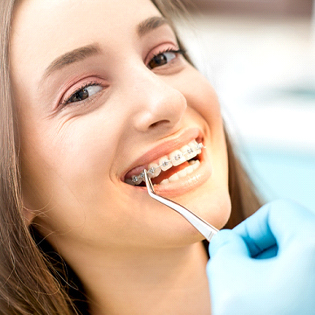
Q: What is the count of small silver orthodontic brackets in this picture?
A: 7